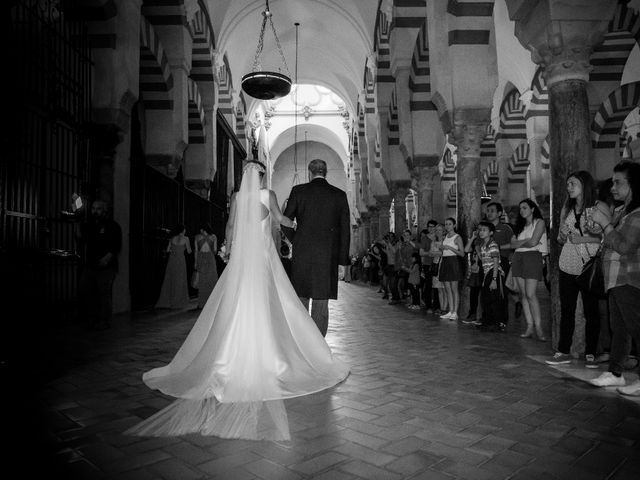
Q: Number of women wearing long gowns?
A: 3